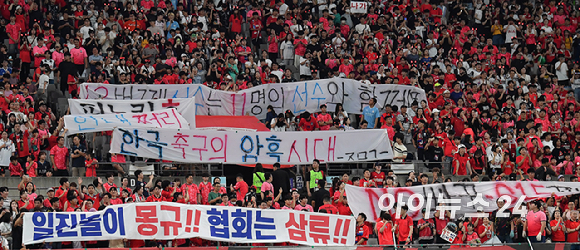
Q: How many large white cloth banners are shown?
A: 6